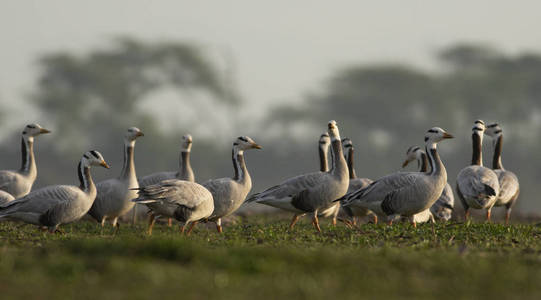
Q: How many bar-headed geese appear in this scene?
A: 14